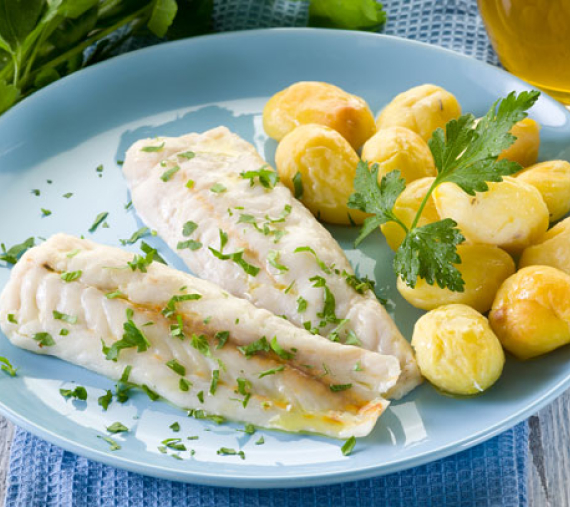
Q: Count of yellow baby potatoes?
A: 12